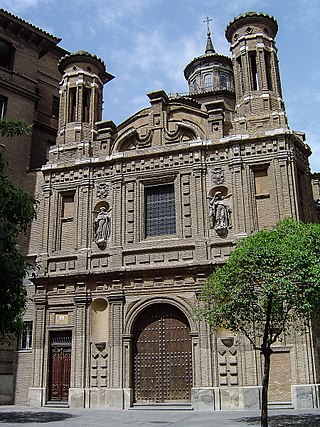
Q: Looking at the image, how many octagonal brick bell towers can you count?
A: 2